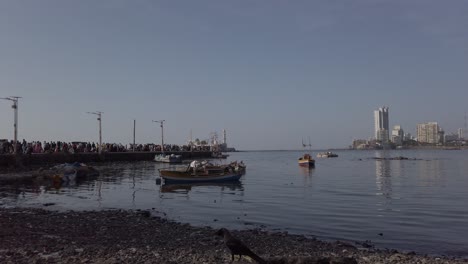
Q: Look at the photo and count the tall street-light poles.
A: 3